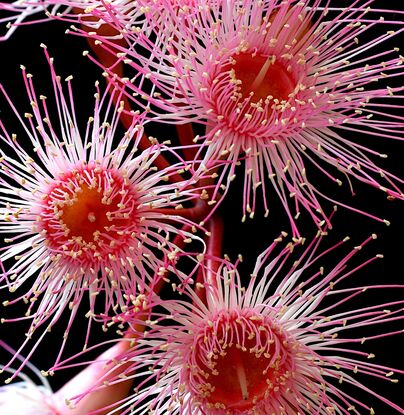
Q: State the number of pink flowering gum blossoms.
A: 3